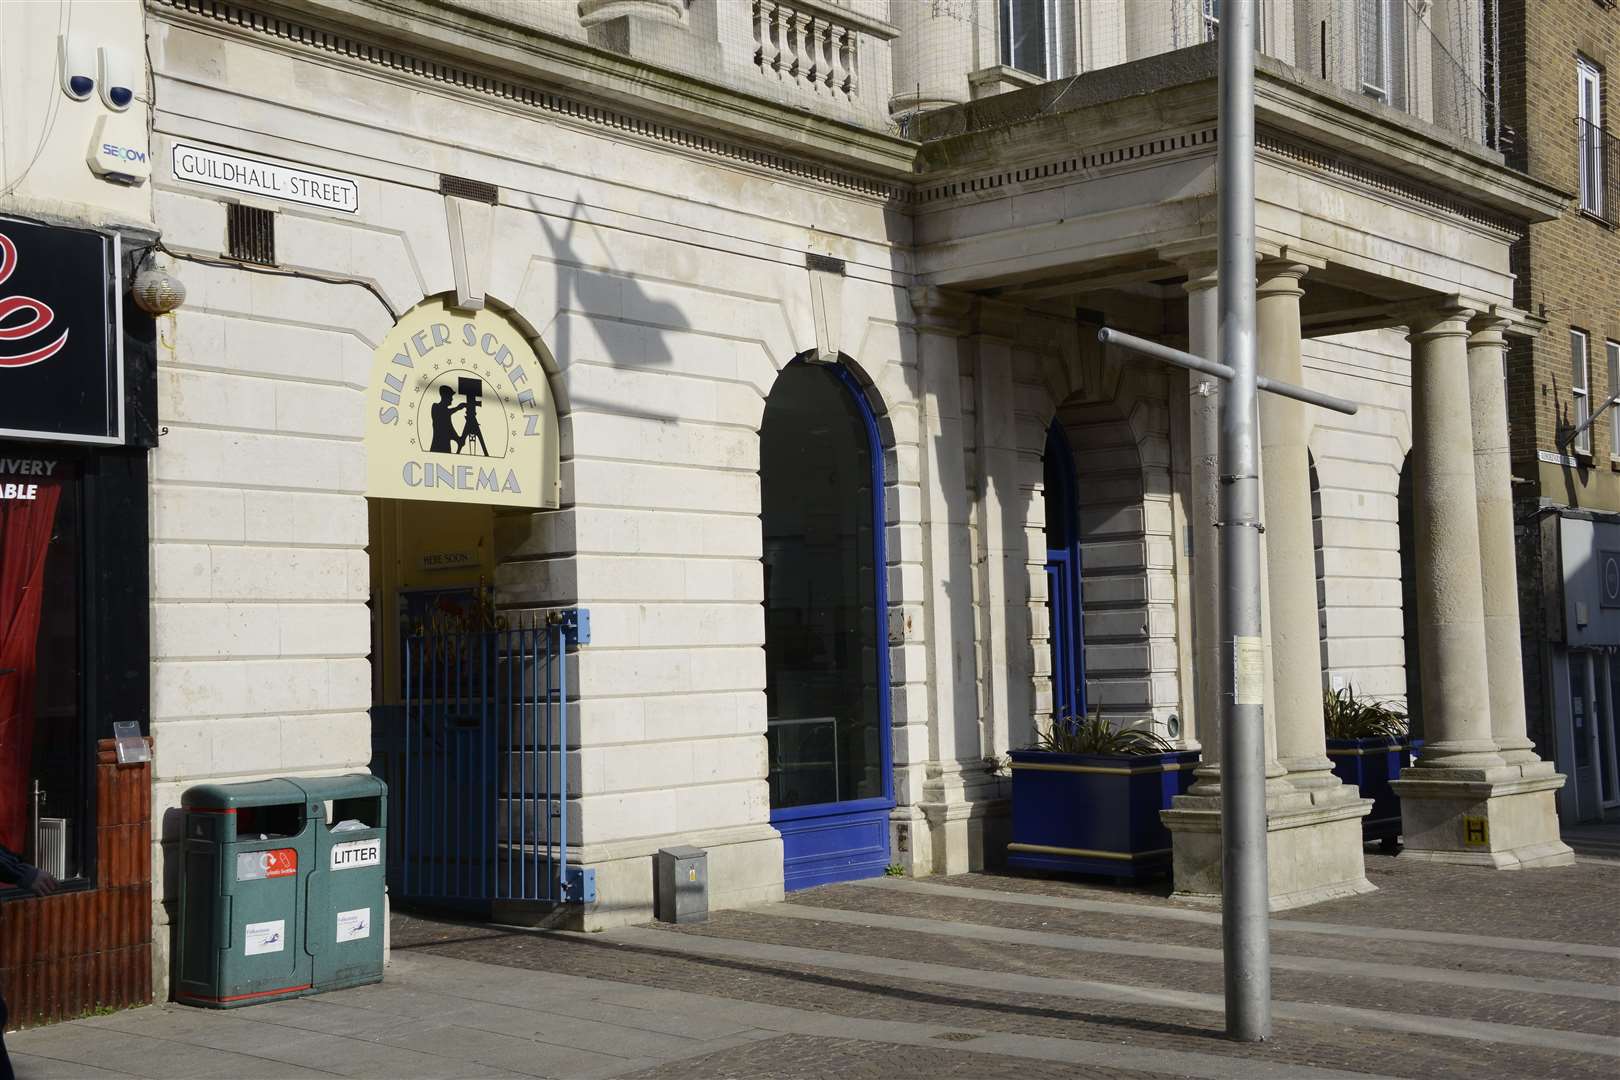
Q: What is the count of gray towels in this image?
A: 0